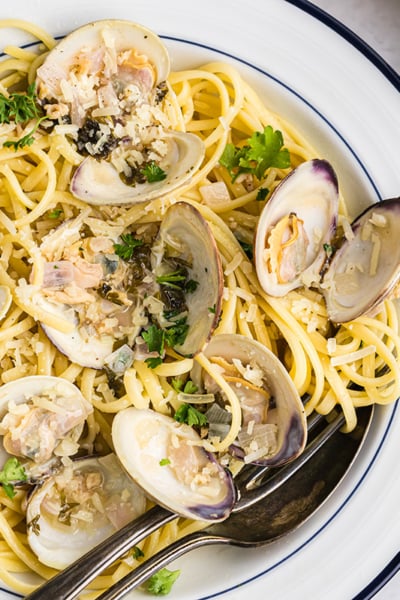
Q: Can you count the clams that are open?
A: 5